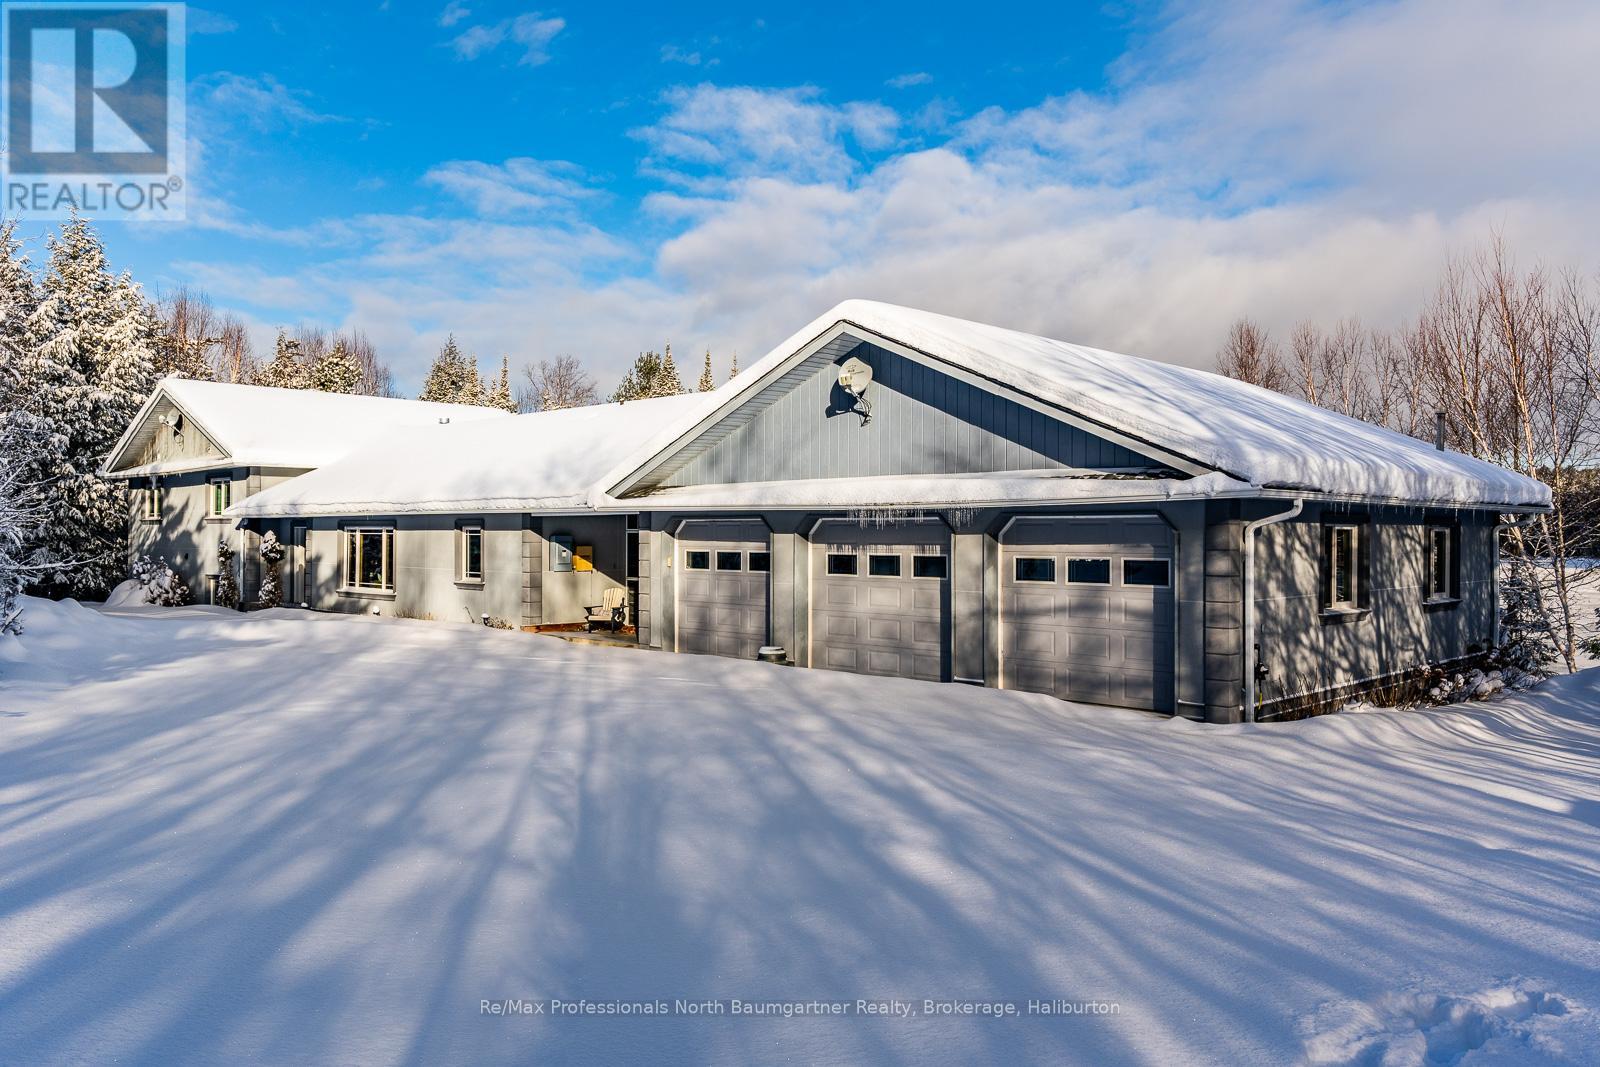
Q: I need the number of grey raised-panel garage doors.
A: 3